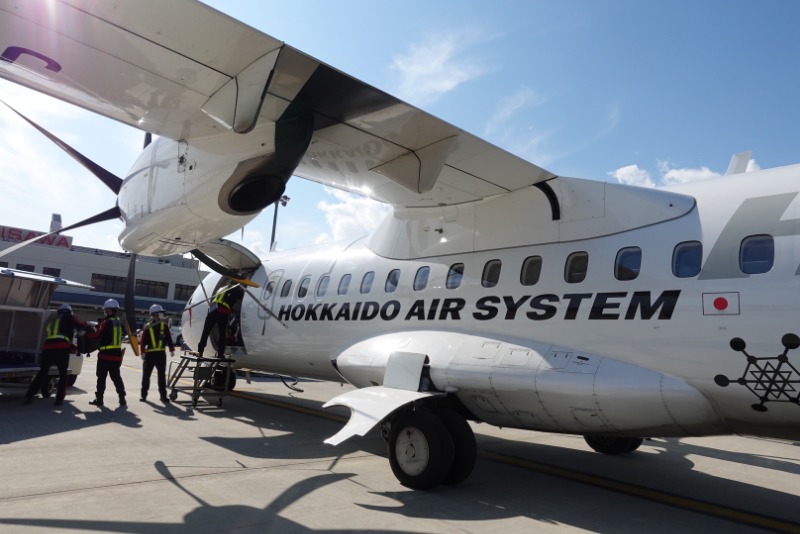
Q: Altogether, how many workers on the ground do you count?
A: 3